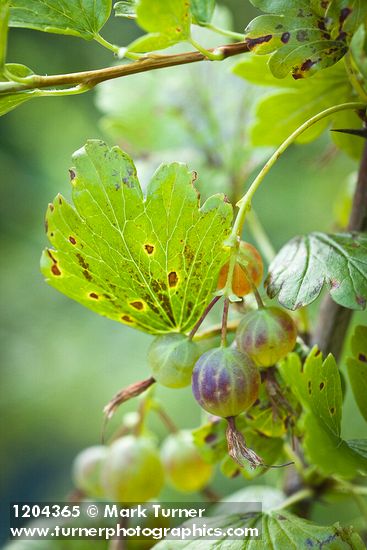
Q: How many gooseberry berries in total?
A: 7